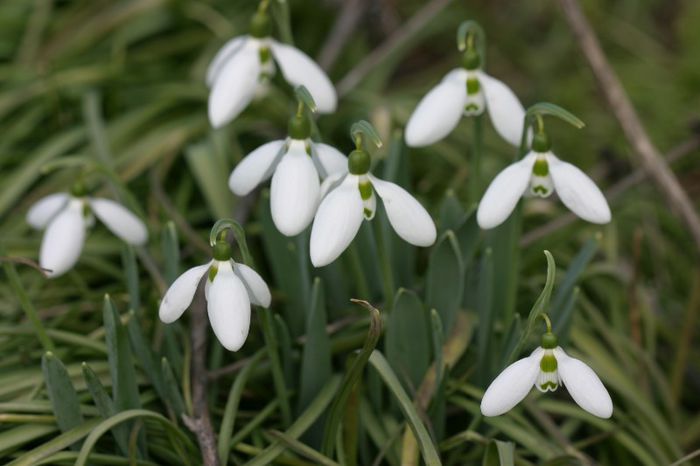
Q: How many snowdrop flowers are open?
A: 8